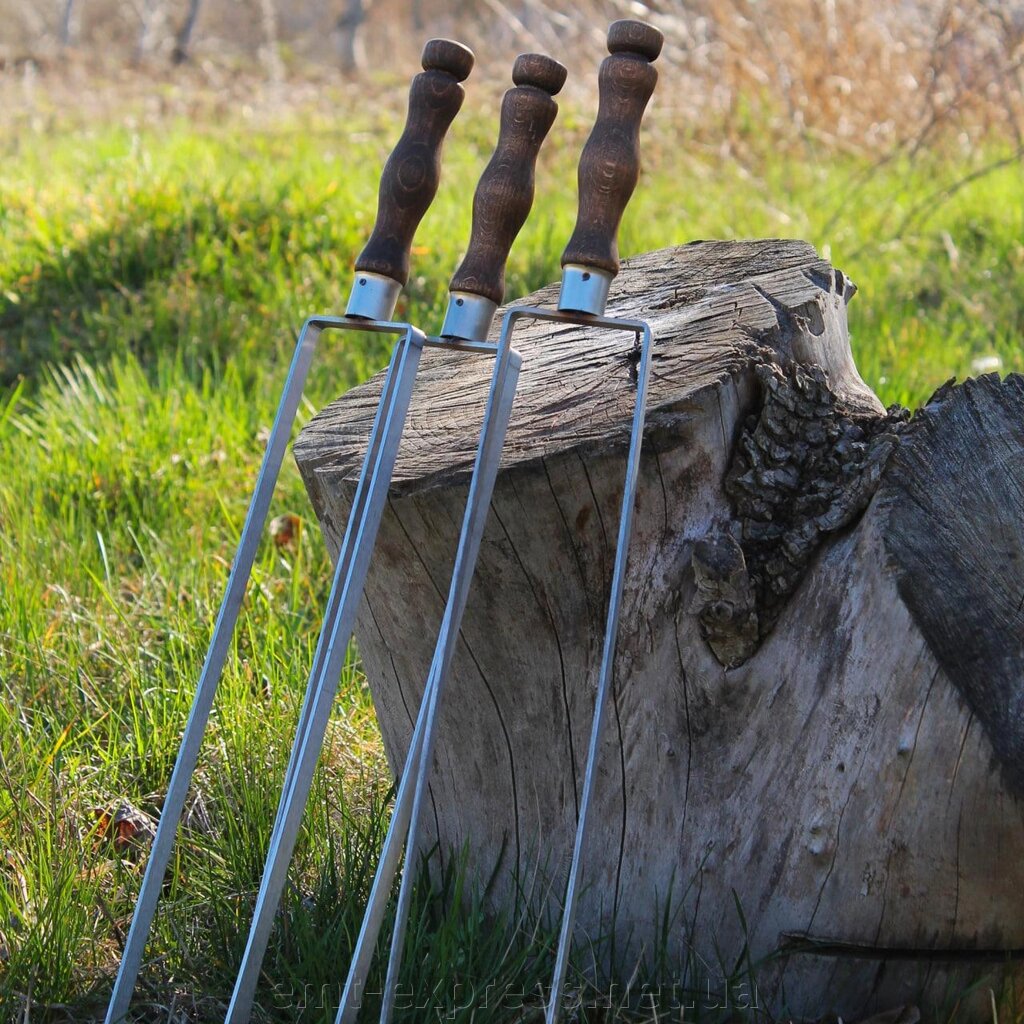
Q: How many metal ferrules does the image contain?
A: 3